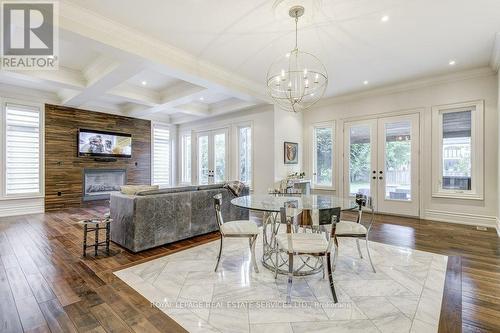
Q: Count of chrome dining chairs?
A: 3